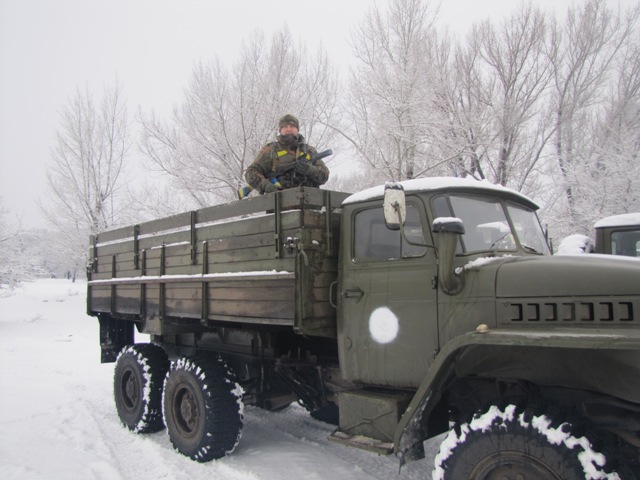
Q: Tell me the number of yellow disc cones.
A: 0